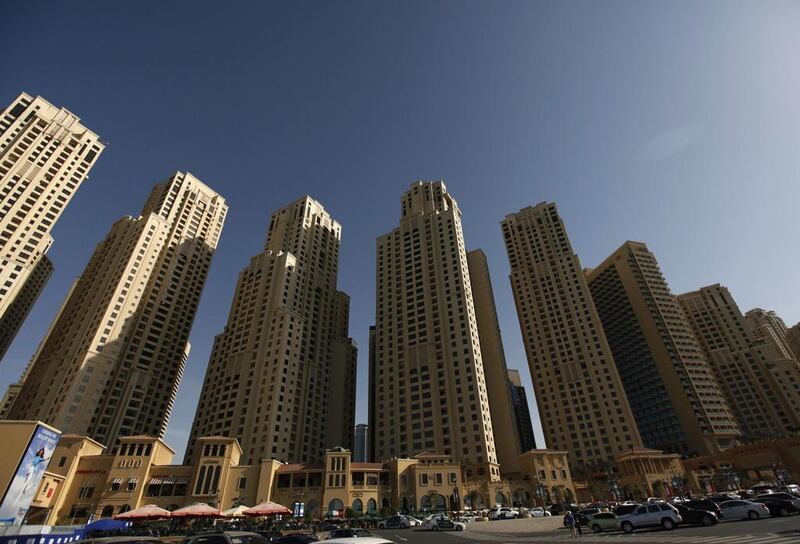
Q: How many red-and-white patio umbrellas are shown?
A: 3